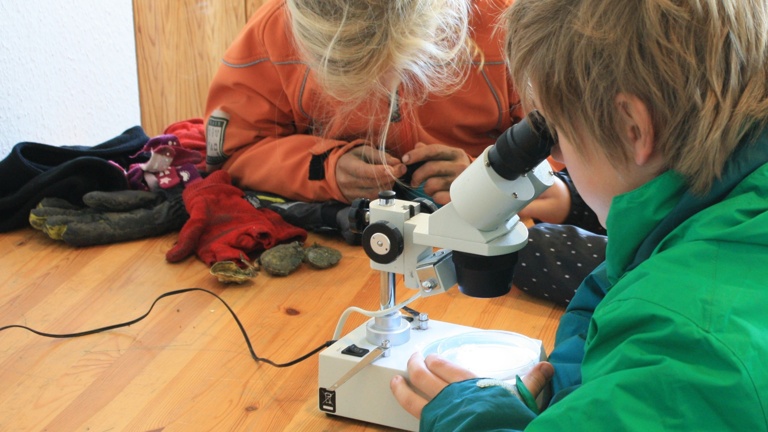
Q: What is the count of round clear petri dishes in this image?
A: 1